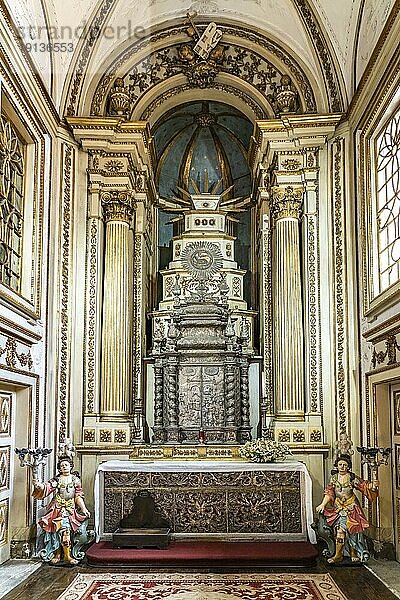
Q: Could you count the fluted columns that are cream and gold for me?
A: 2